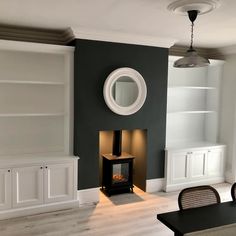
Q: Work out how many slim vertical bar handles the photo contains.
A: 0